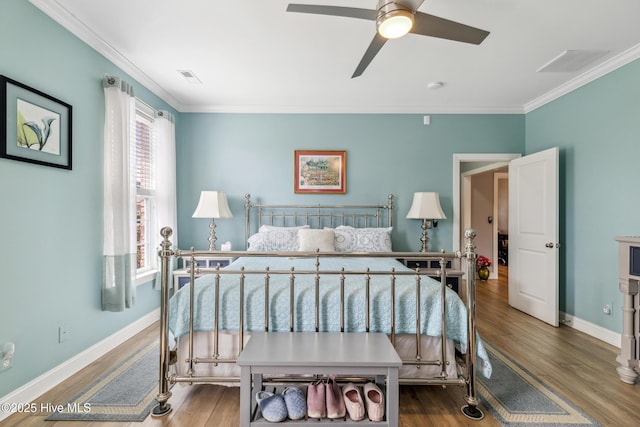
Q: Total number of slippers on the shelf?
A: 6